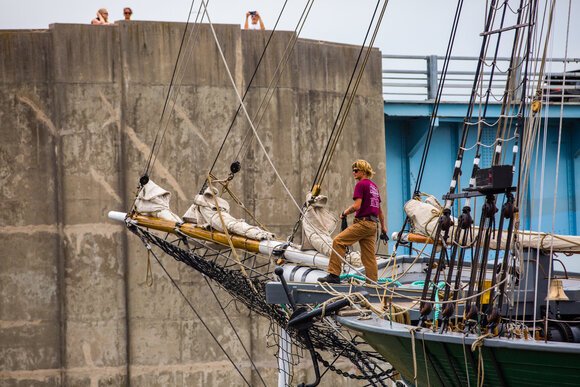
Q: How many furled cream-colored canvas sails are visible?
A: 4